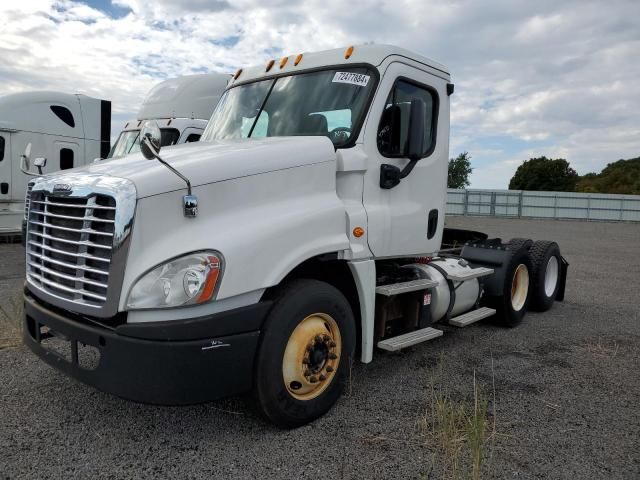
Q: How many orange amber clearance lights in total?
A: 5